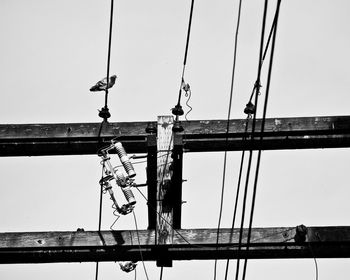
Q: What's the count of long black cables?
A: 6